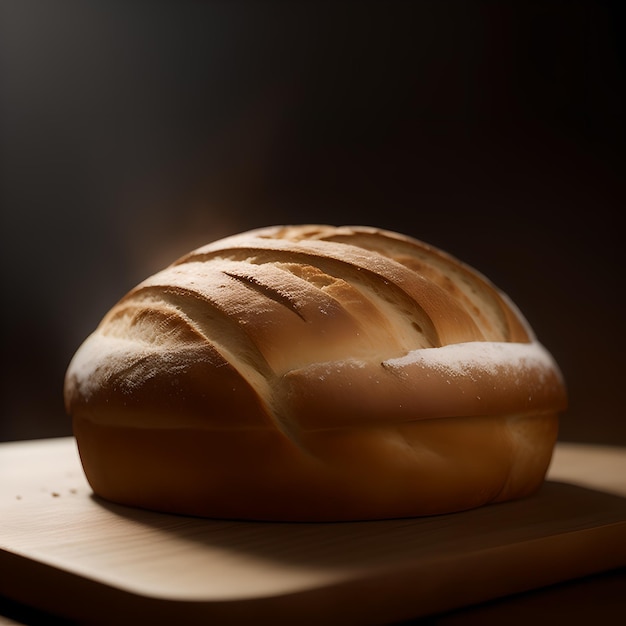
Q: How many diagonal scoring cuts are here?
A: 4